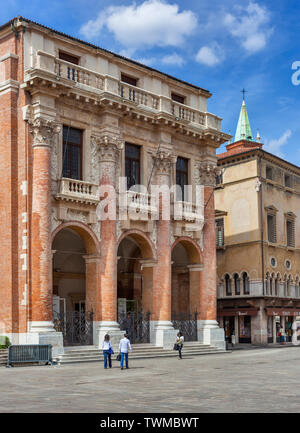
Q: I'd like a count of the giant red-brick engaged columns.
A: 4